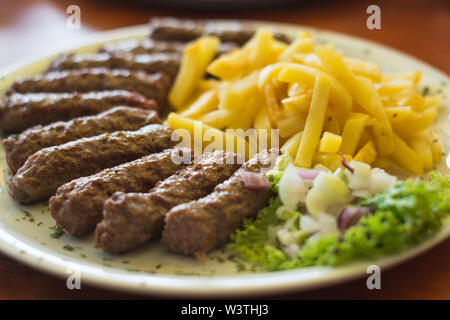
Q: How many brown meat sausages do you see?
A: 10